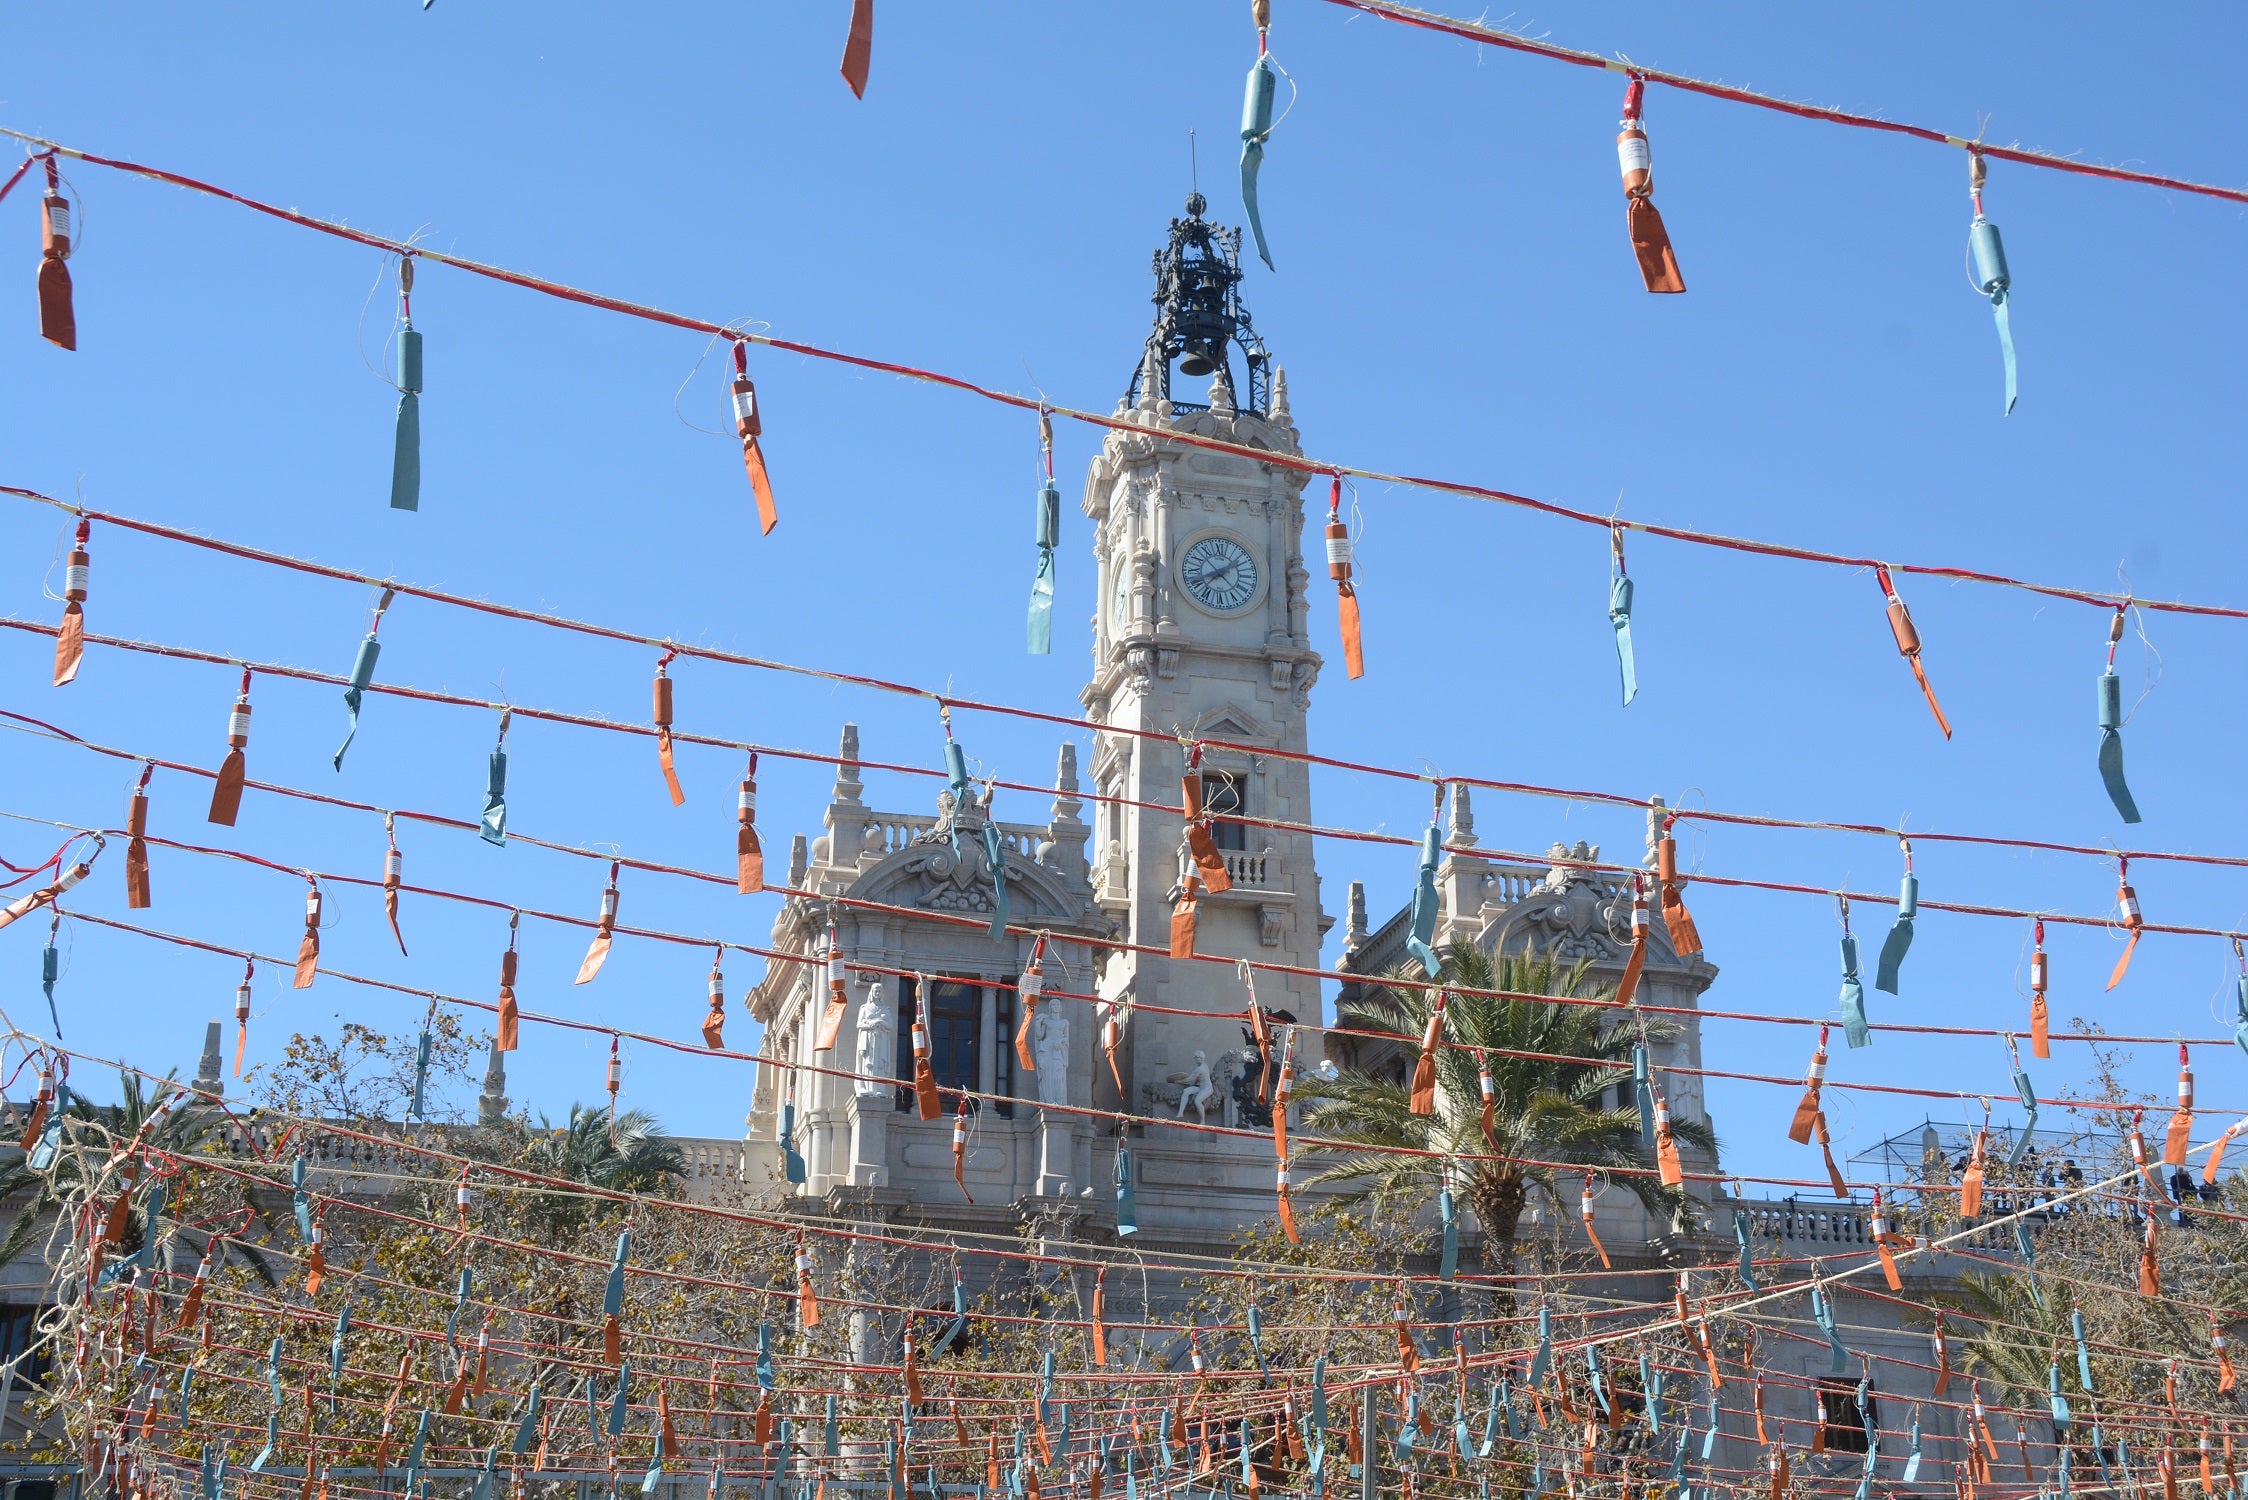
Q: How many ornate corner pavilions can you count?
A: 2